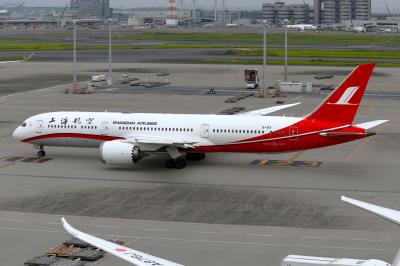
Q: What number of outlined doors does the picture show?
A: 4